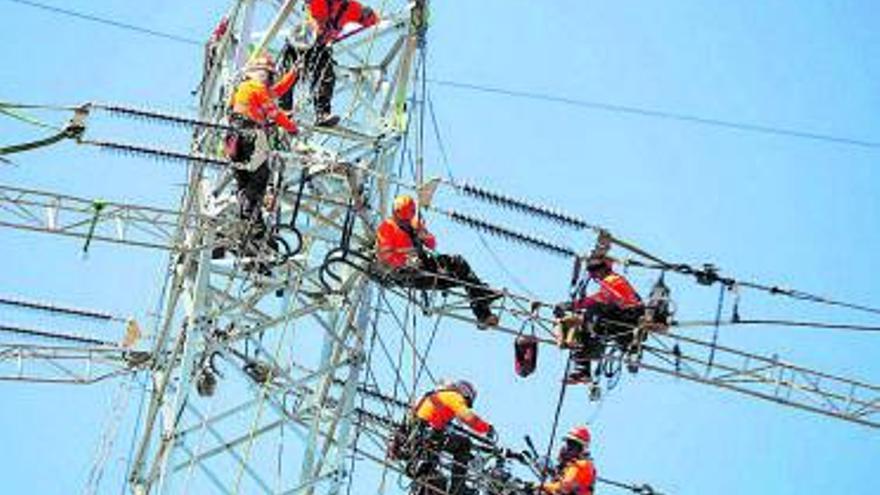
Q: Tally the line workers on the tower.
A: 6